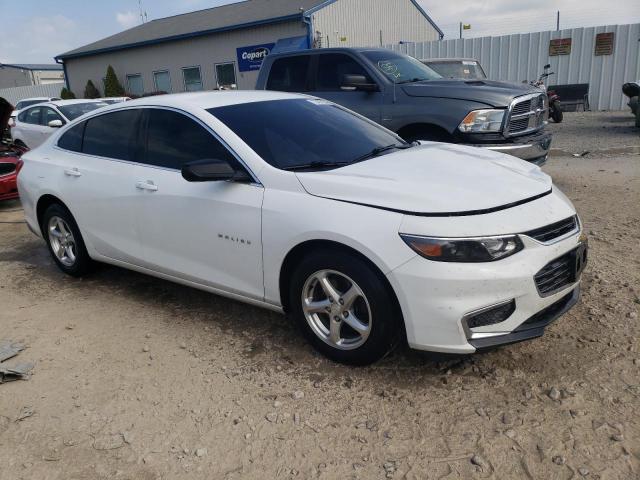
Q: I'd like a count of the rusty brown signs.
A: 2